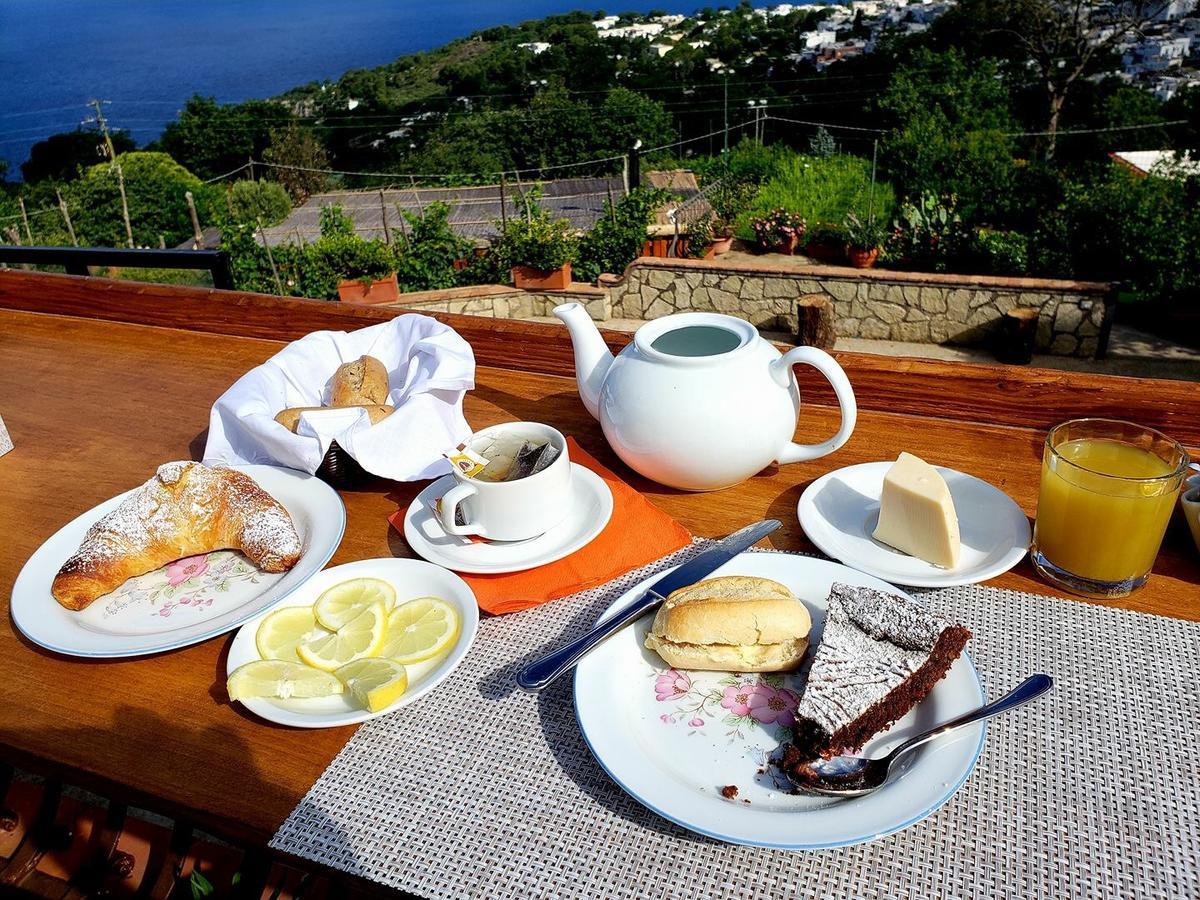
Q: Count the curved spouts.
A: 1